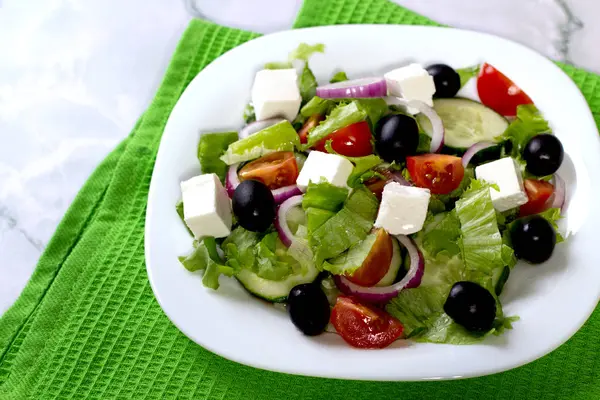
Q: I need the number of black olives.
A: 7